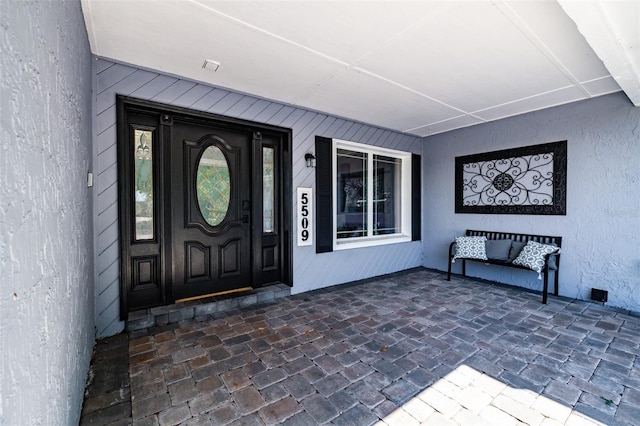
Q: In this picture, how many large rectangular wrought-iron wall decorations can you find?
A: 1